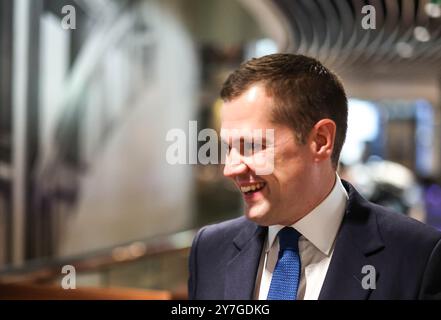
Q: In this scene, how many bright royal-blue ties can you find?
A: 1